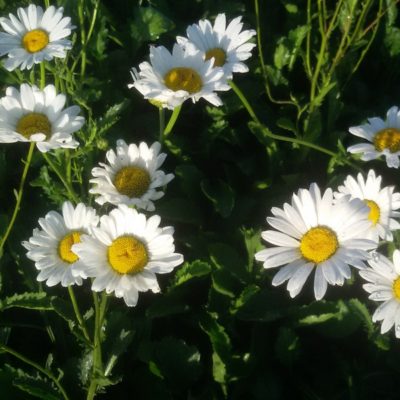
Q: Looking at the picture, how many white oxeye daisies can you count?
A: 11